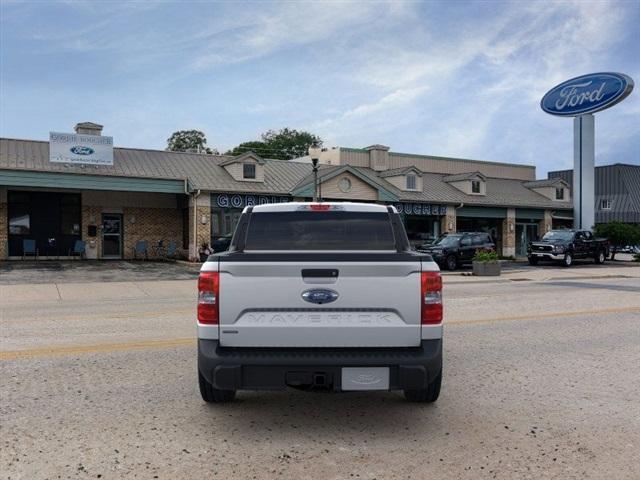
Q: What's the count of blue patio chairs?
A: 4